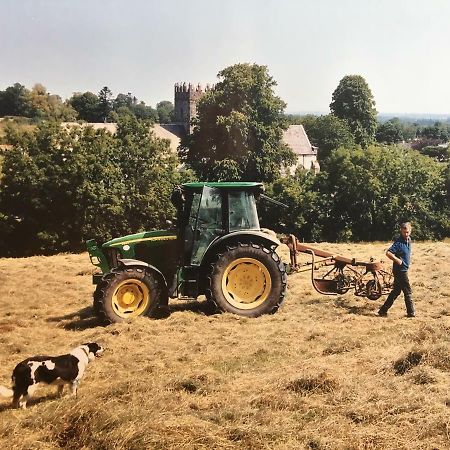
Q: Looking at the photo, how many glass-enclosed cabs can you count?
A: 1